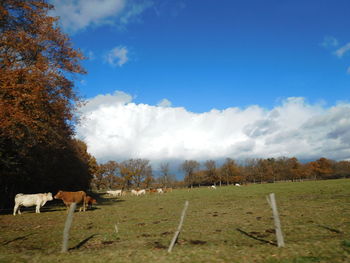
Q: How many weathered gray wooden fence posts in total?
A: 3